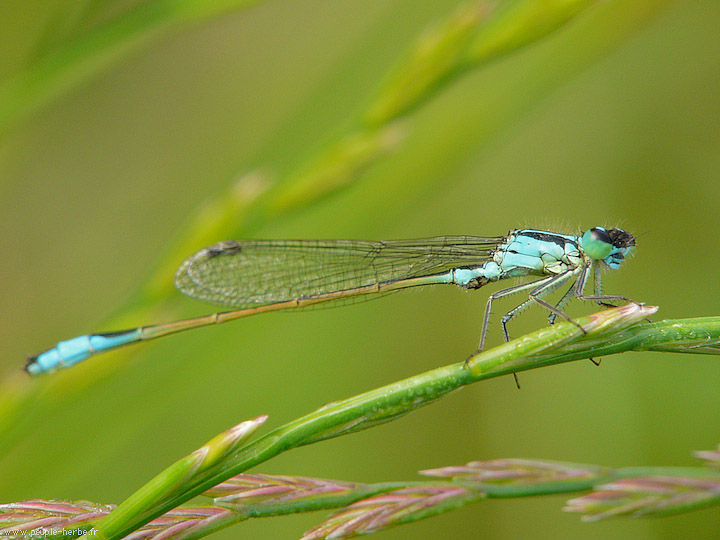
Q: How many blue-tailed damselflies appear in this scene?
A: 1